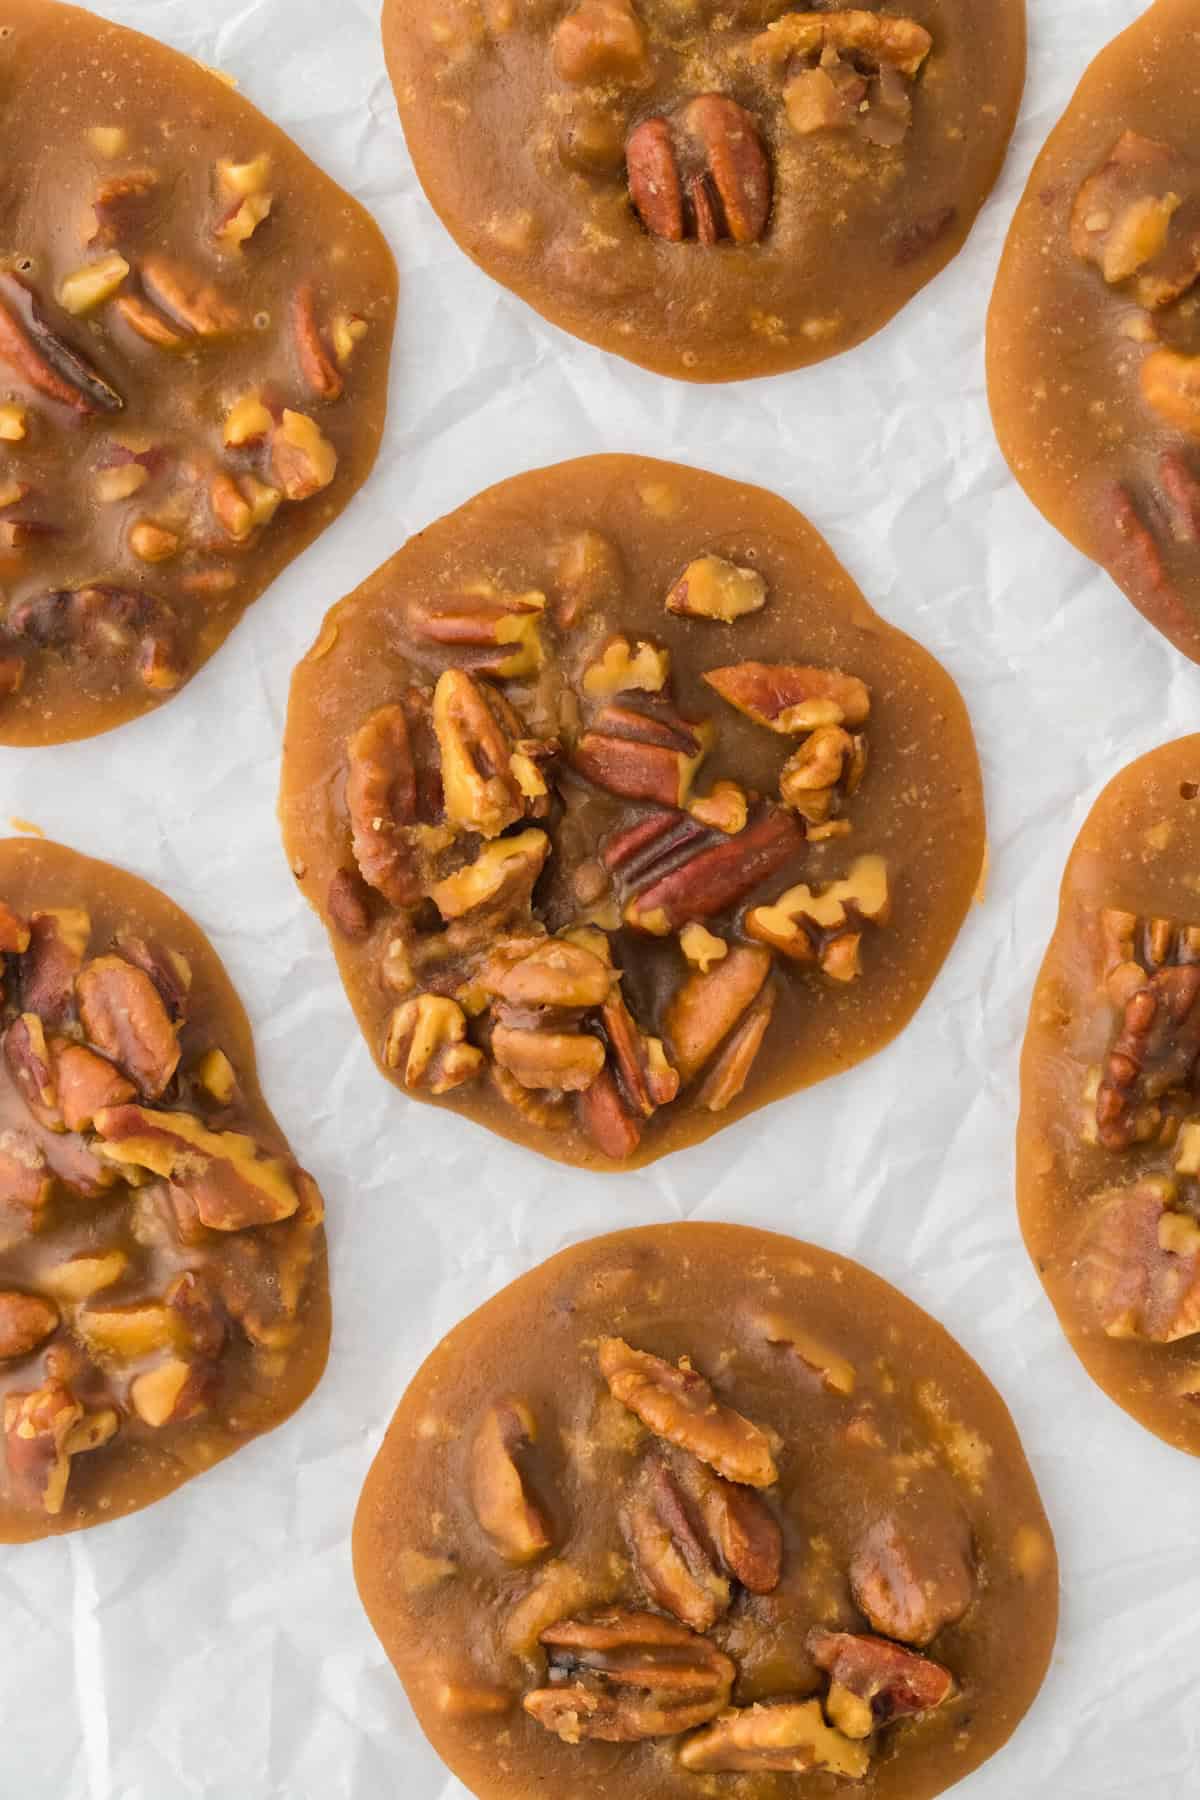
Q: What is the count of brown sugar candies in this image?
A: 7